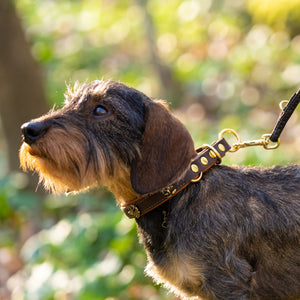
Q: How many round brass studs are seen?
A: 4